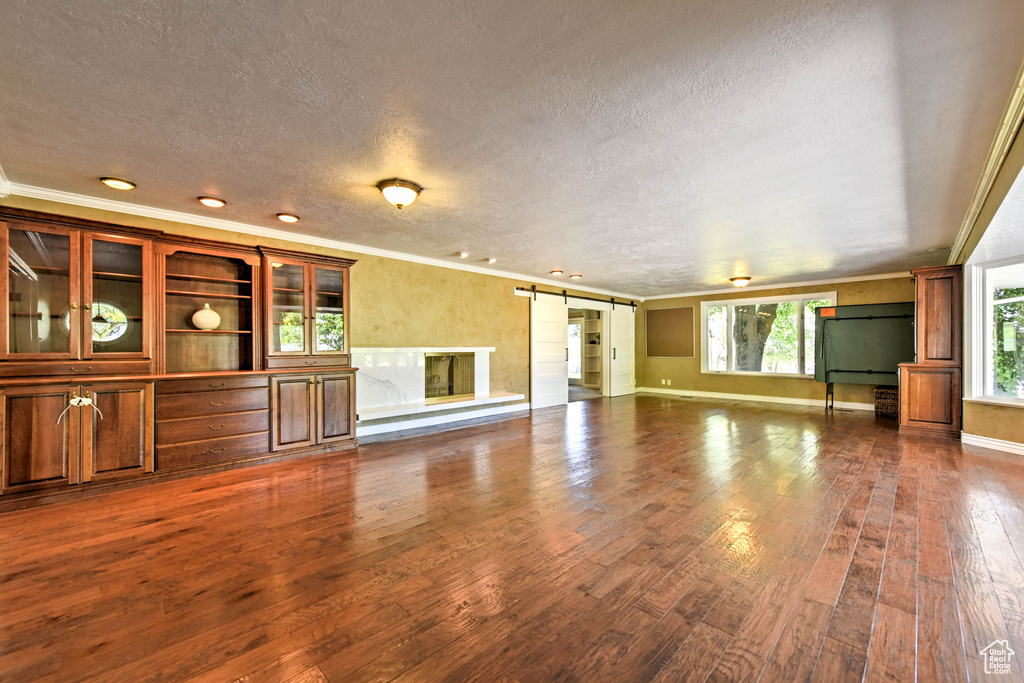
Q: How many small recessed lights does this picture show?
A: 7